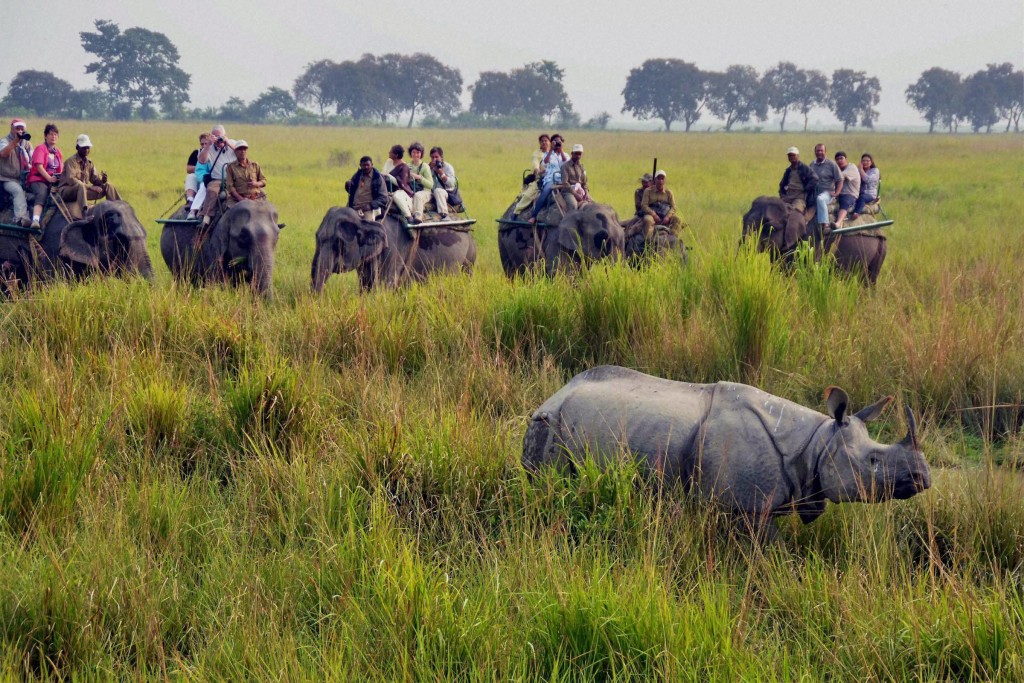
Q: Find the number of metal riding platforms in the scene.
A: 5